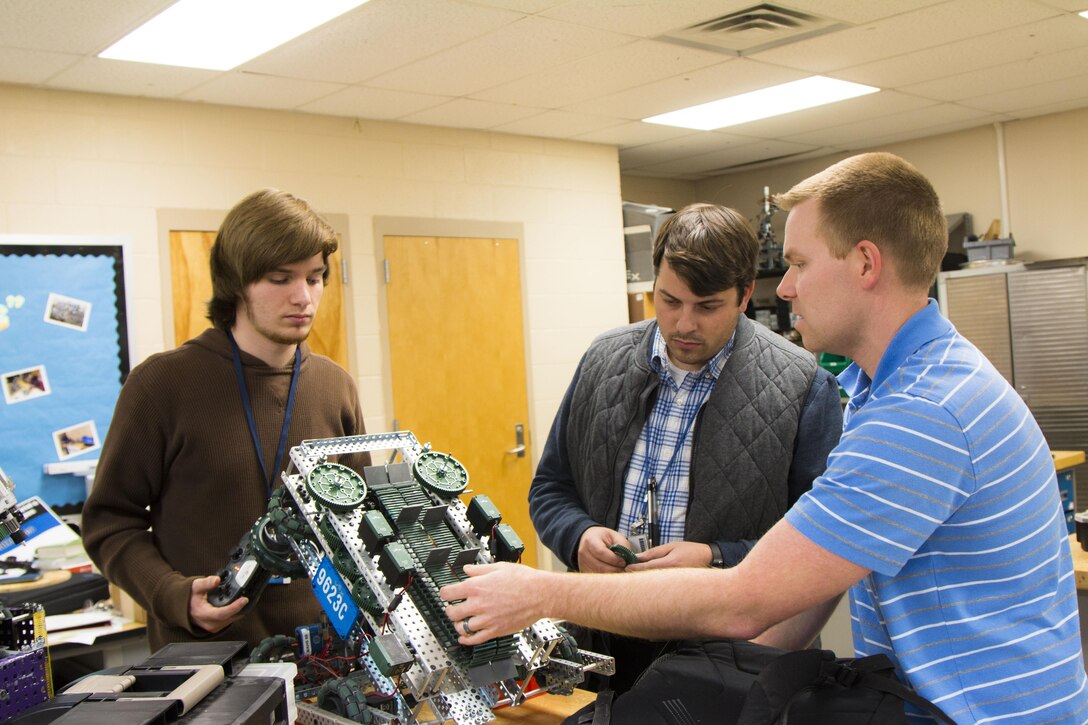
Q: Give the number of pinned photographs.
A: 3